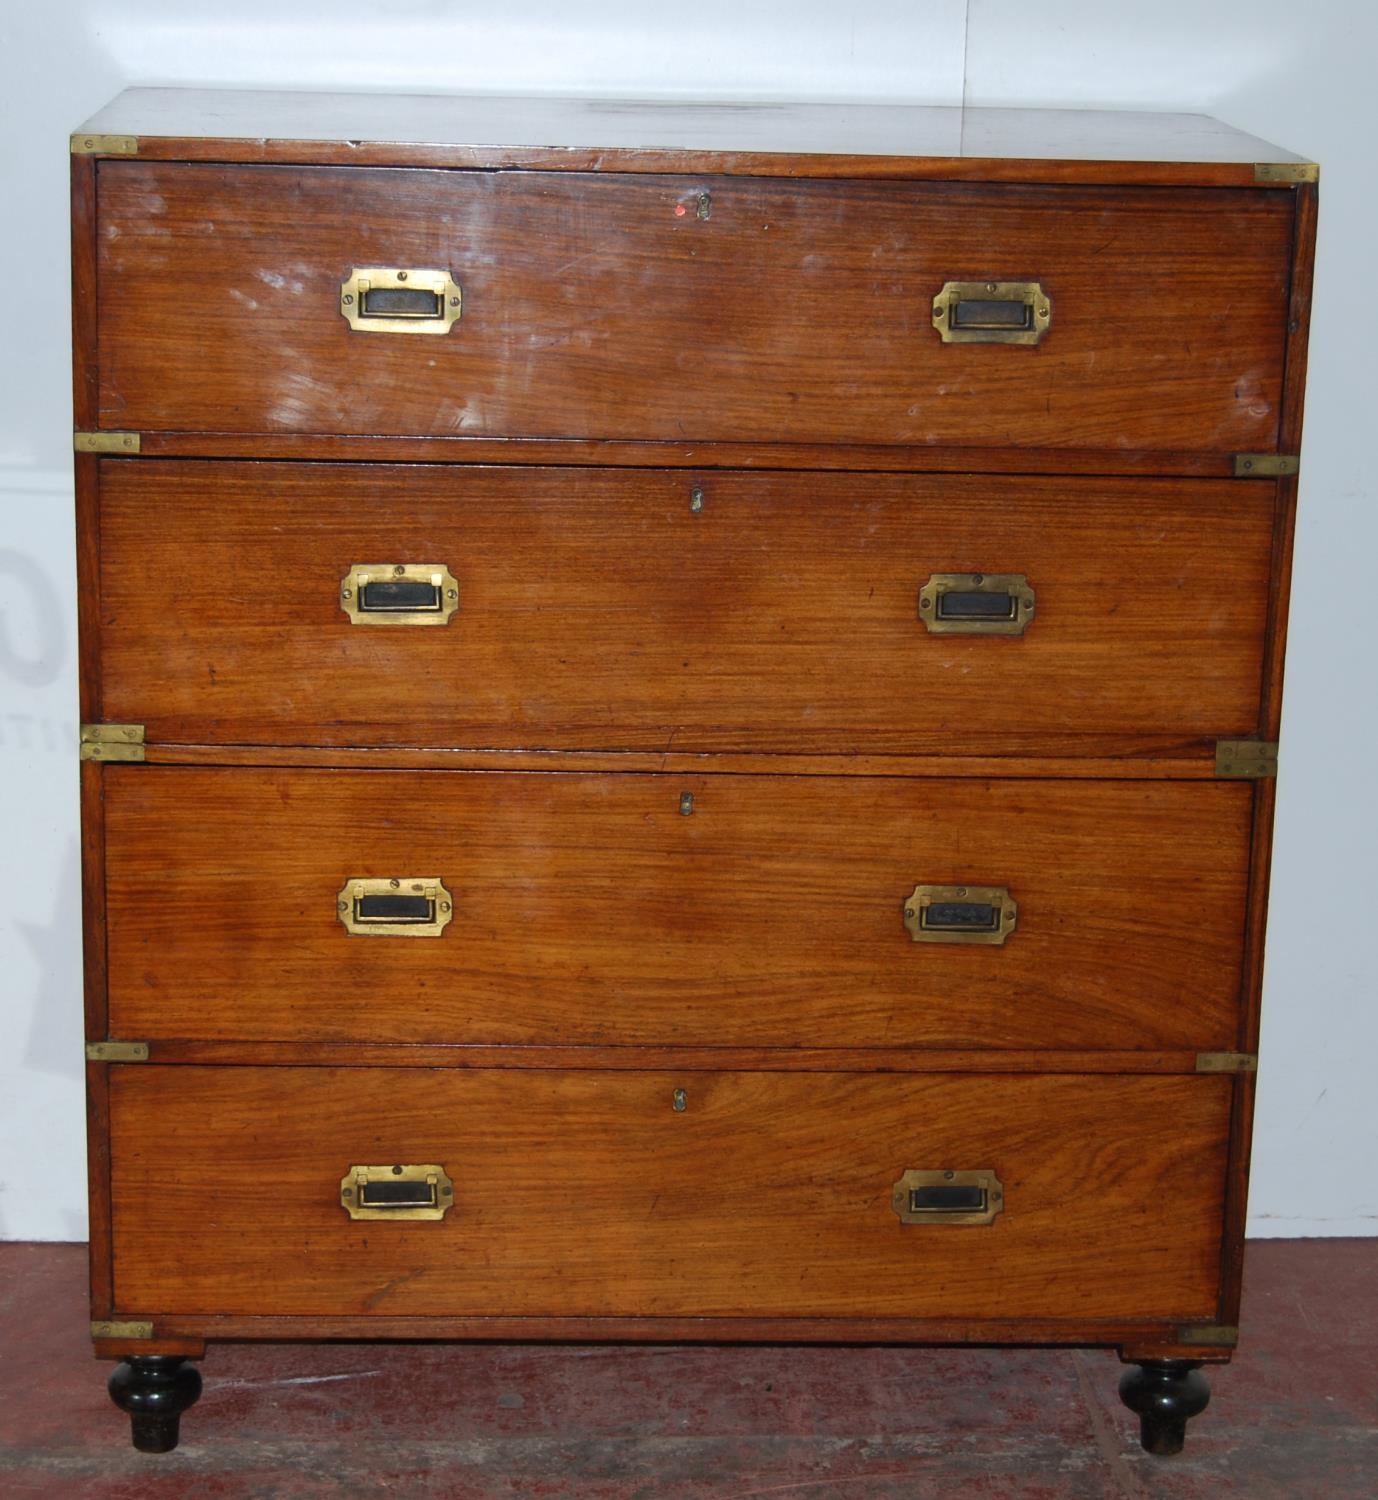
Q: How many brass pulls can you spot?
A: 8